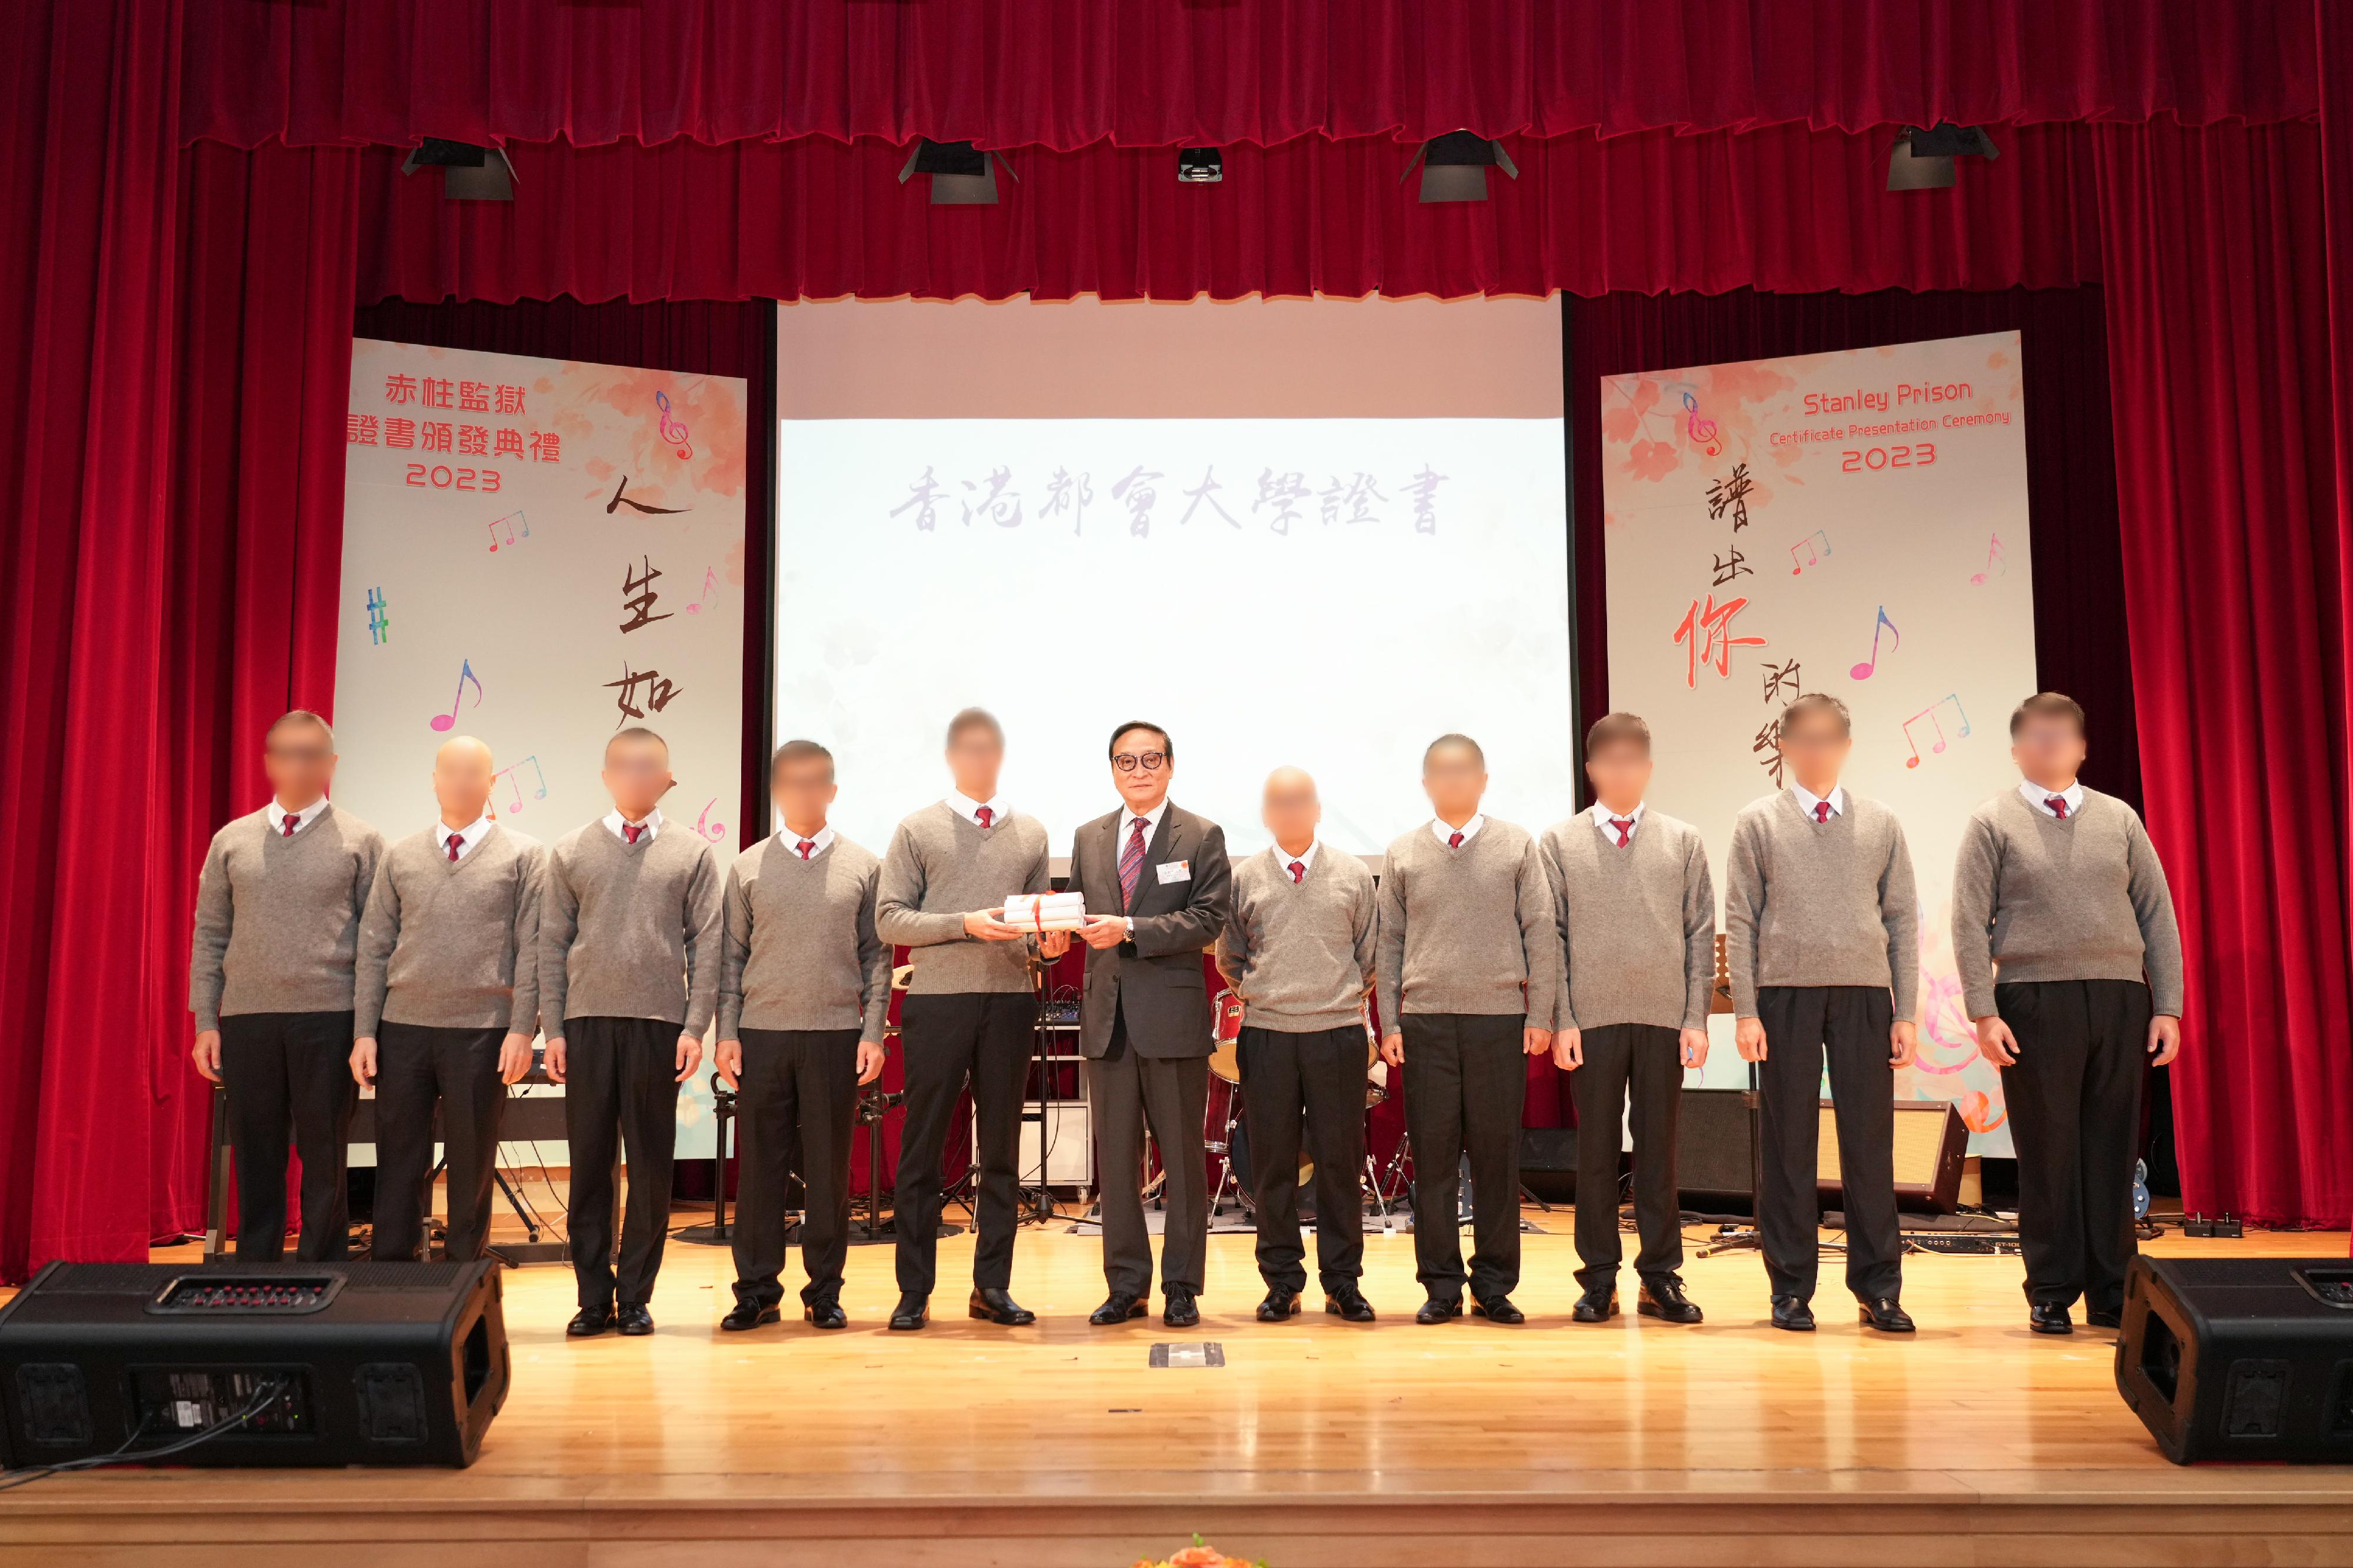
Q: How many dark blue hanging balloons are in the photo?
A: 0